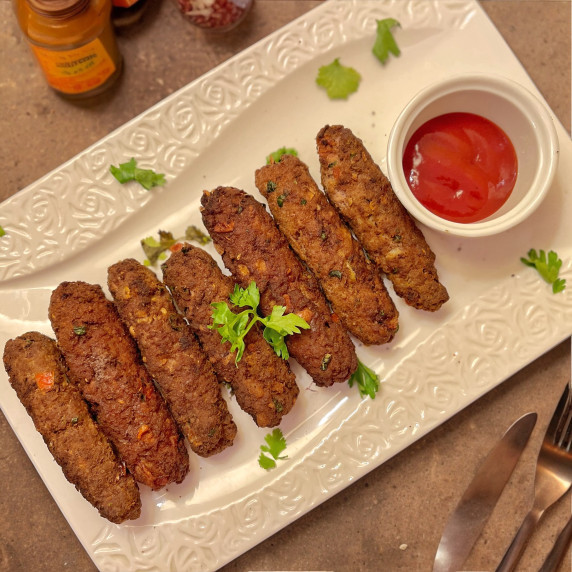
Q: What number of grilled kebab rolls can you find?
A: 7